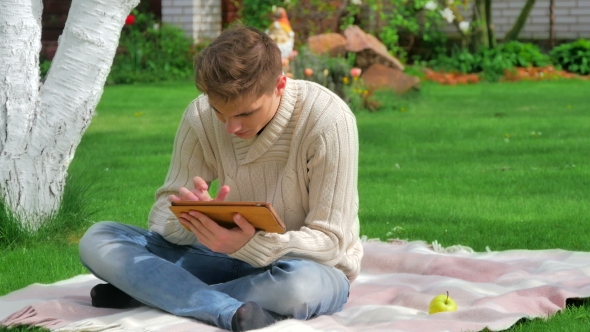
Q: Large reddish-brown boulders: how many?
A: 3